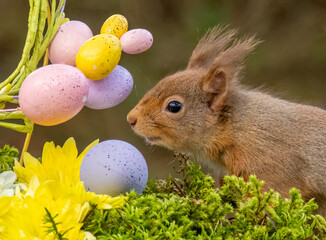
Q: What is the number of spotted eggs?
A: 7